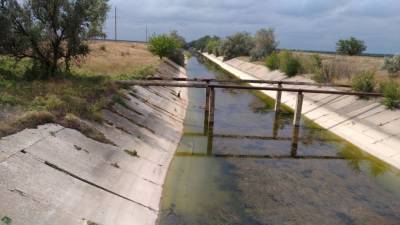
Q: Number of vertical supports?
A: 4